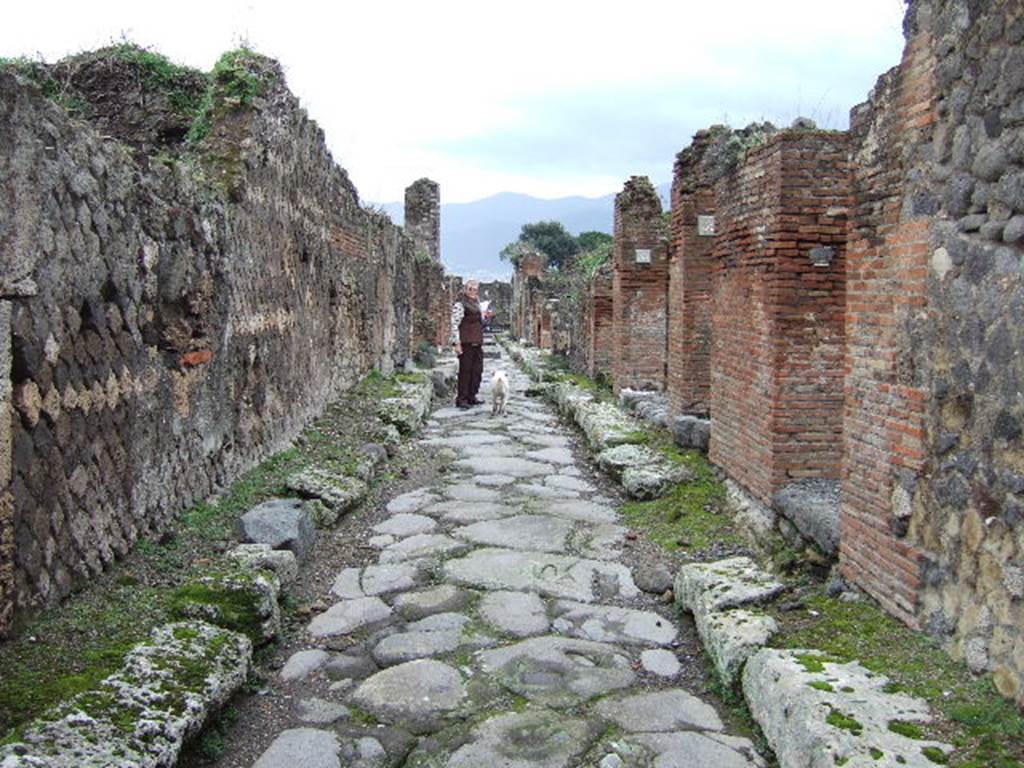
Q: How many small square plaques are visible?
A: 2